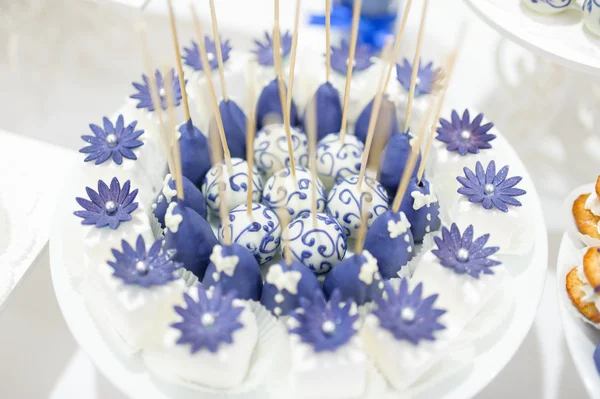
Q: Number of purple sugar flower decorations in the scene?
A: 14